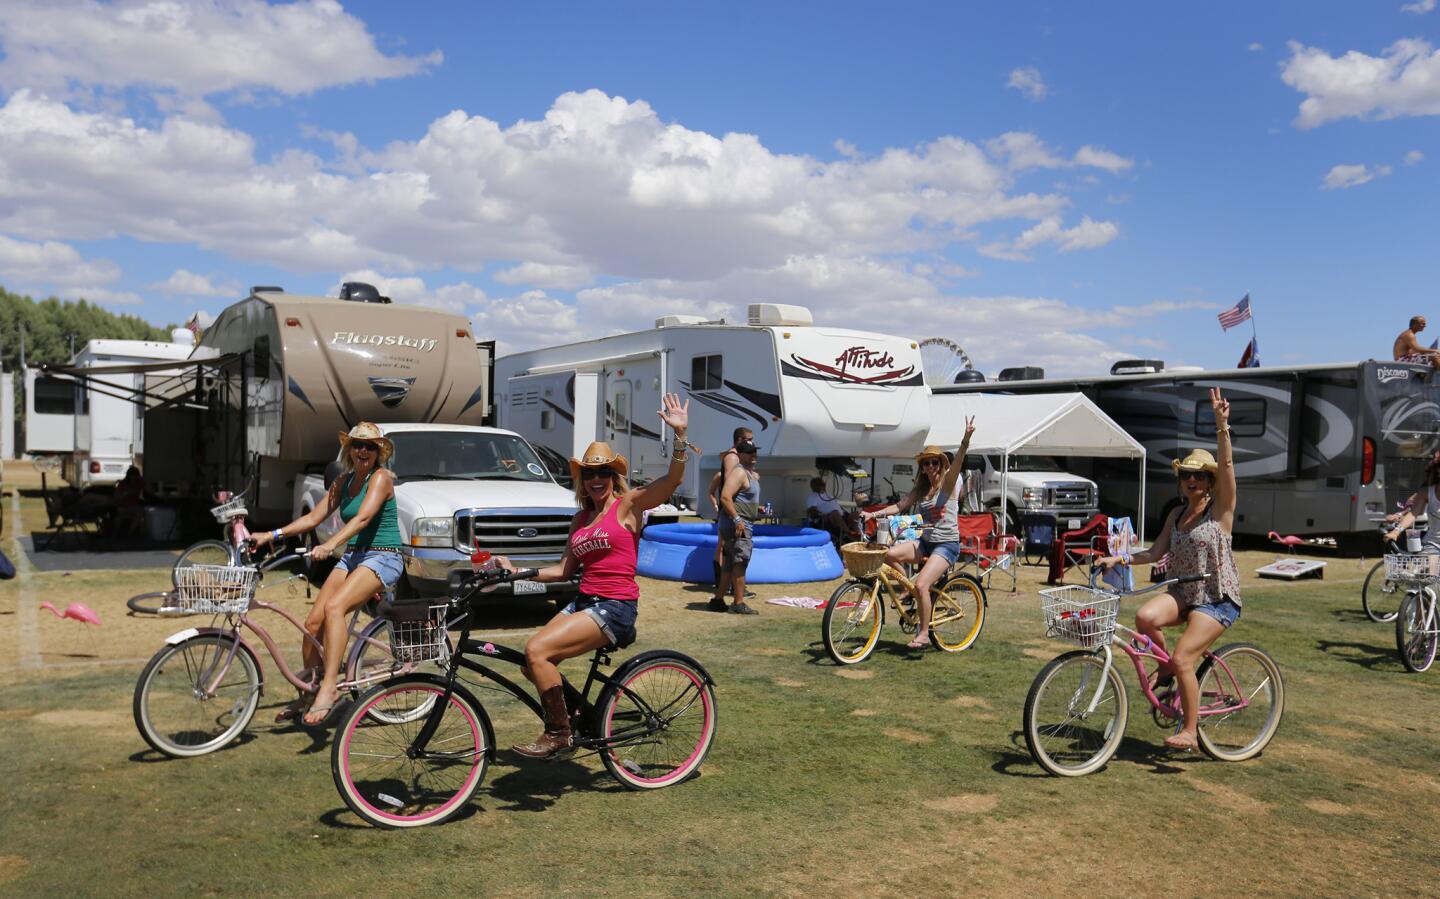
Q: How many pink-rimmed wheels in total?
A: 2